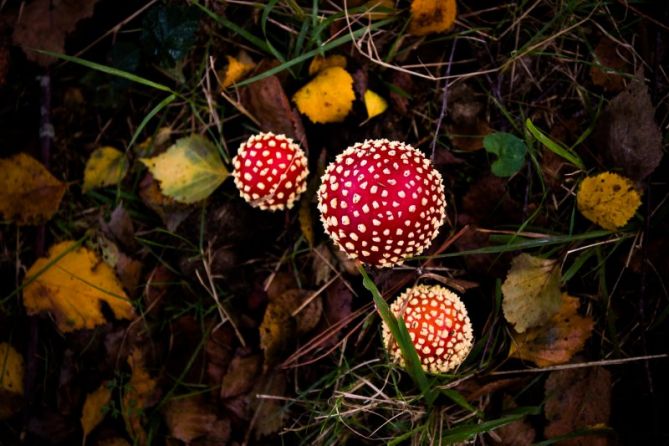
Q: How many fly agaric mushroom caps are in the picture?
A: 3